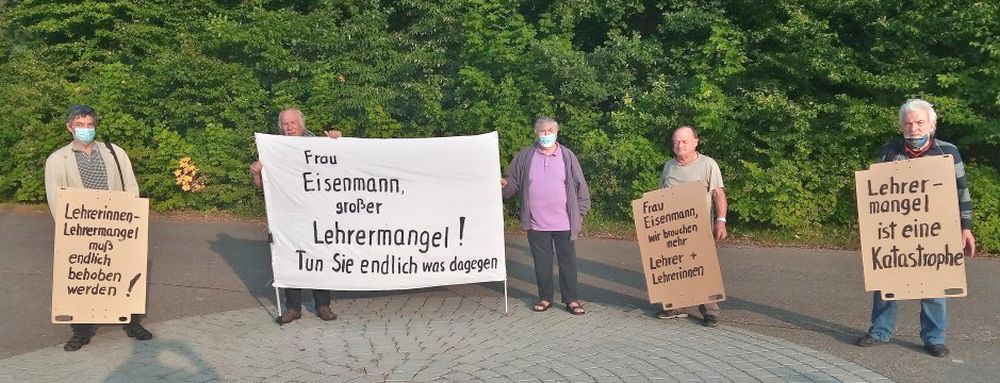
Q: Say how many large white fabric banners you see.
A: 1